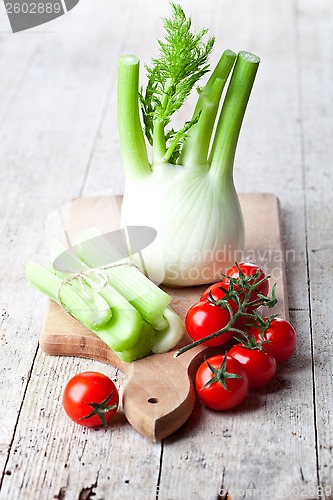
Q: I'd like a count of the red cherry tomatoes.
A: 7